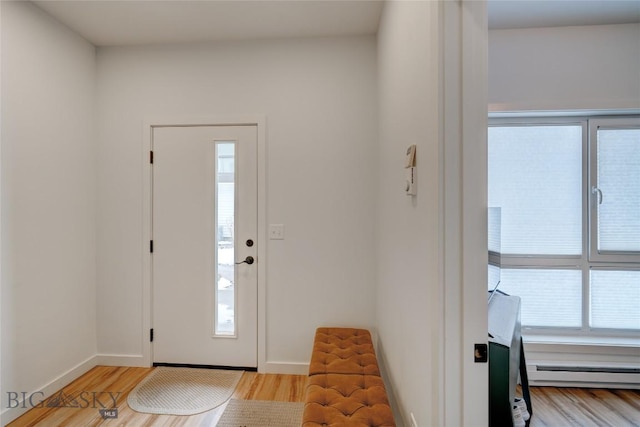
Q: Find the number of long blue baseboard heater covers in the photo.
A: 0